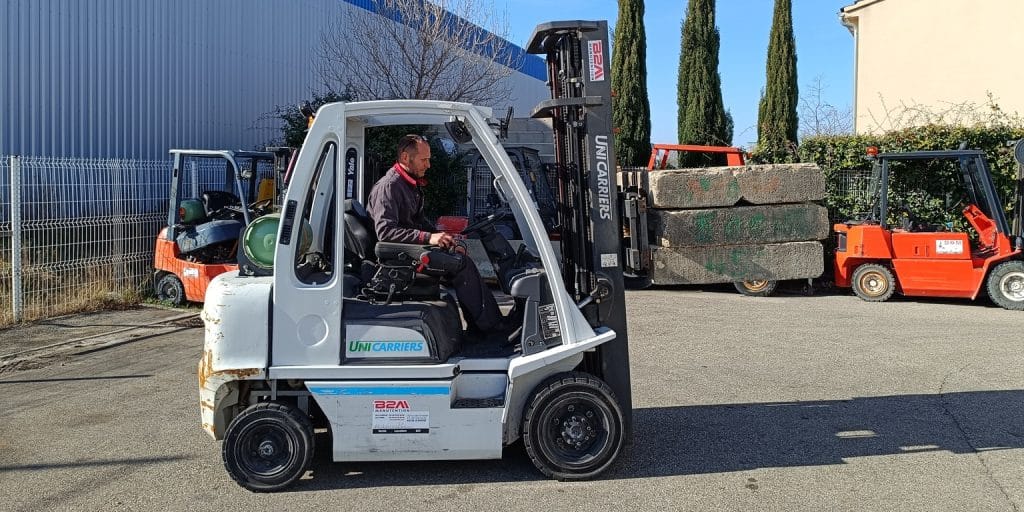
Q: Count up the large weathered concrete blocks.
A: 3